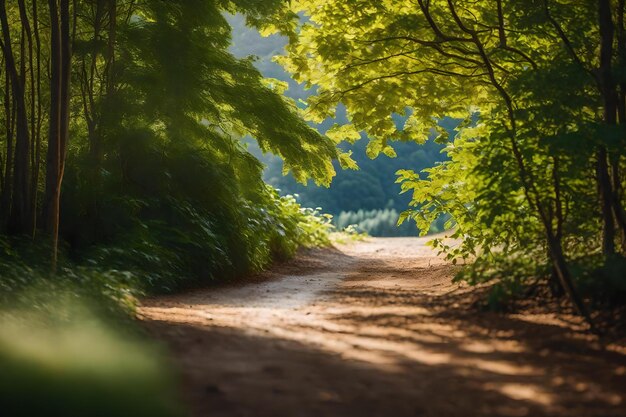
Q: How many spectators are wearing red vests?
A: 0